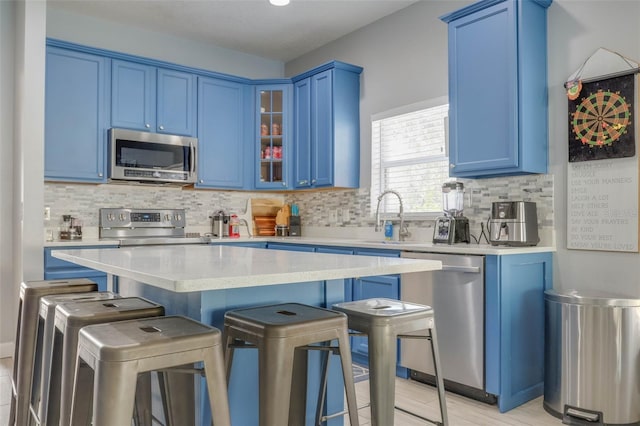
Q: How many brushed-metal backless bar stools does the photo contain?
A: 6